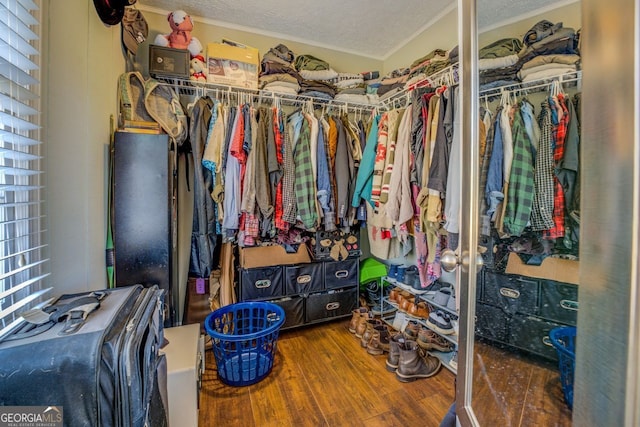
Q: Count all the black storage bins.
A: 5